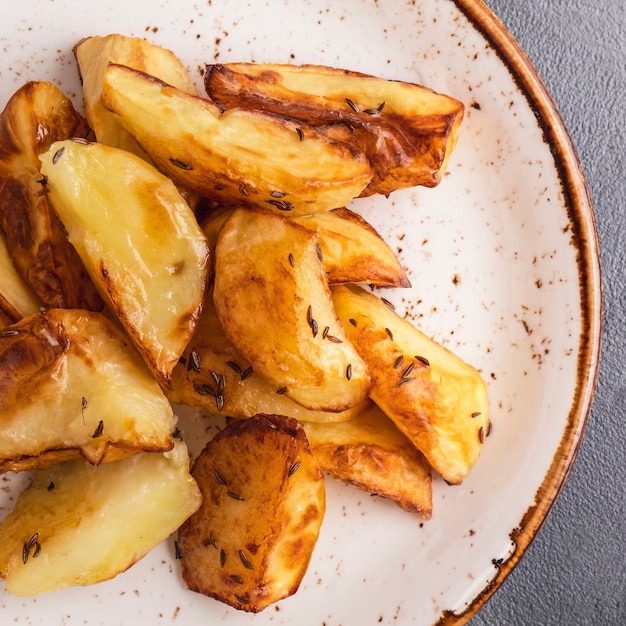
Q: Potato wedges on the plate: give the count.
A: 14